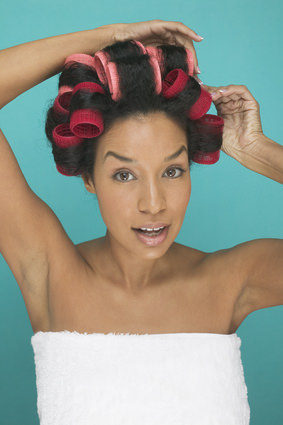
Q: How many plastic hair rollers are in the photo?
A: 9